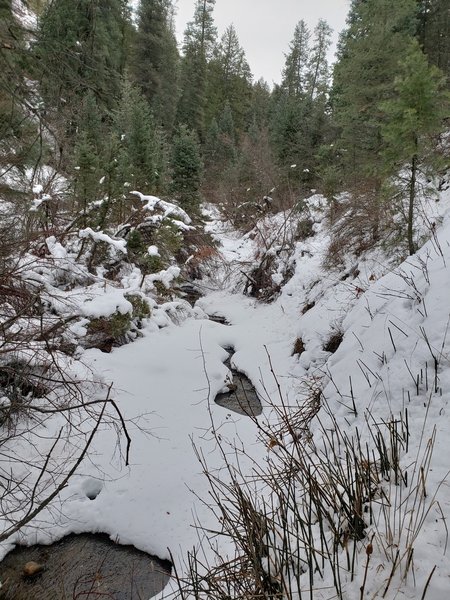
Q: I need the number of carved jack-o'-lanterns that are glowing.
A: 0